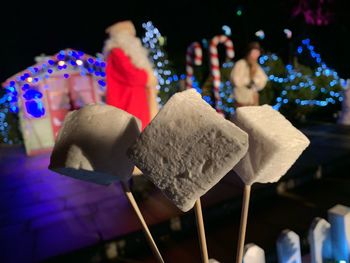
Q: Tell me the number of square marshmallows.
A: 3